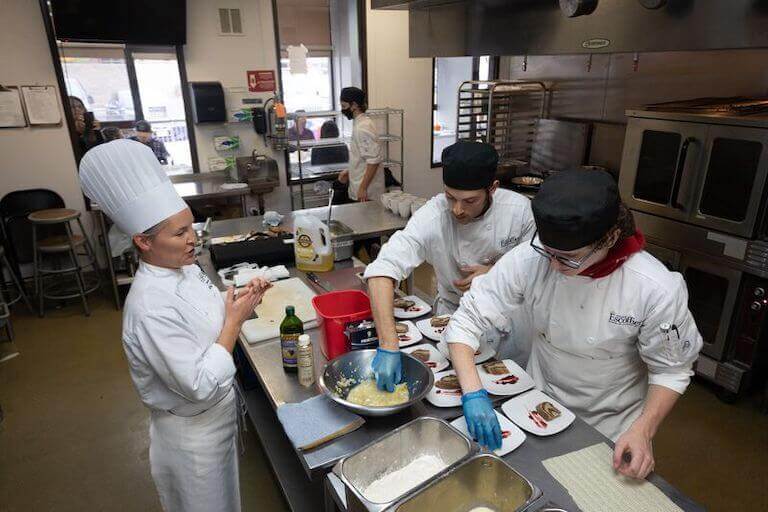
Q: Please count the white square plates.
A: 9